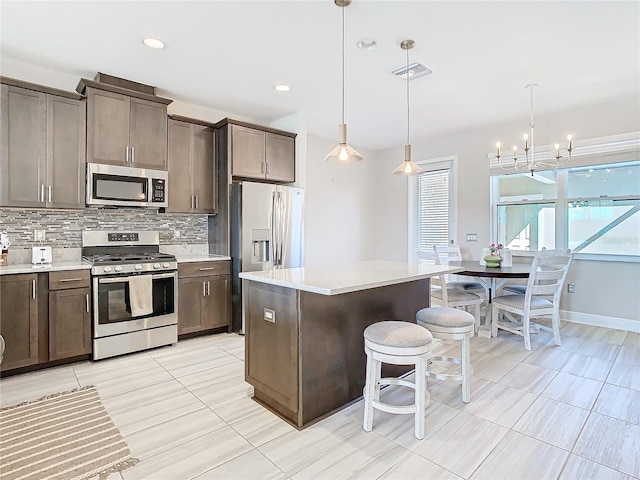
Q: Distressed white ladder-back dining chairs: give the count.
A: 4